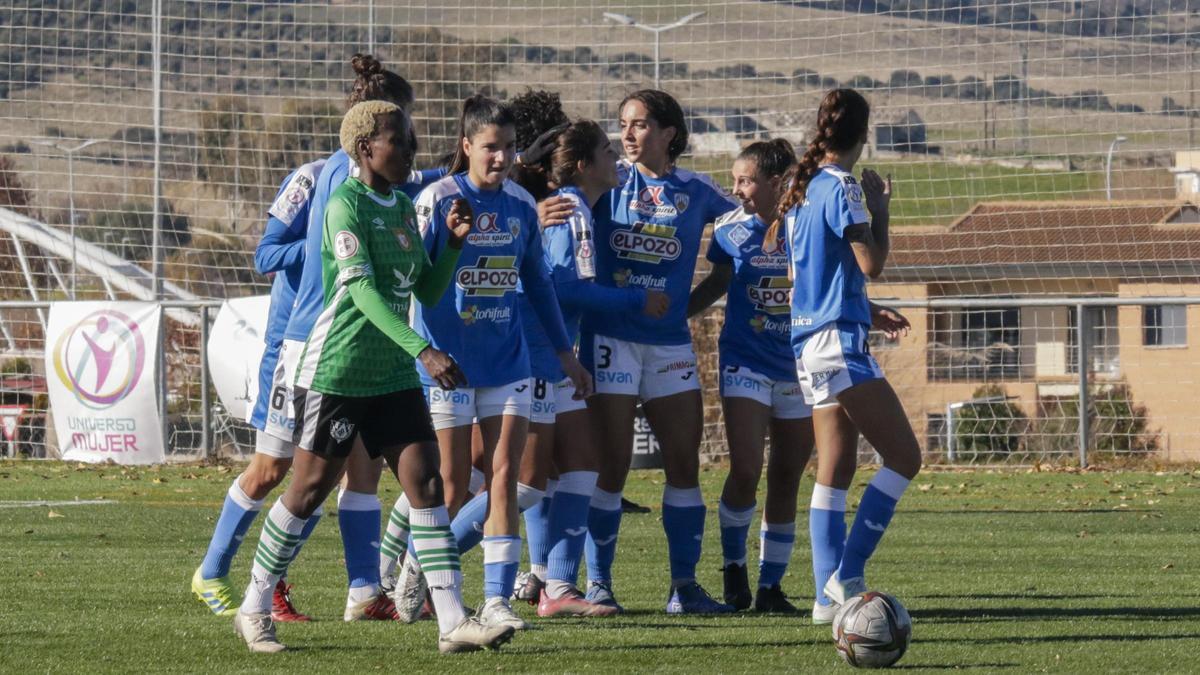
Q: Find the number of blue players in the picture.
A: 8